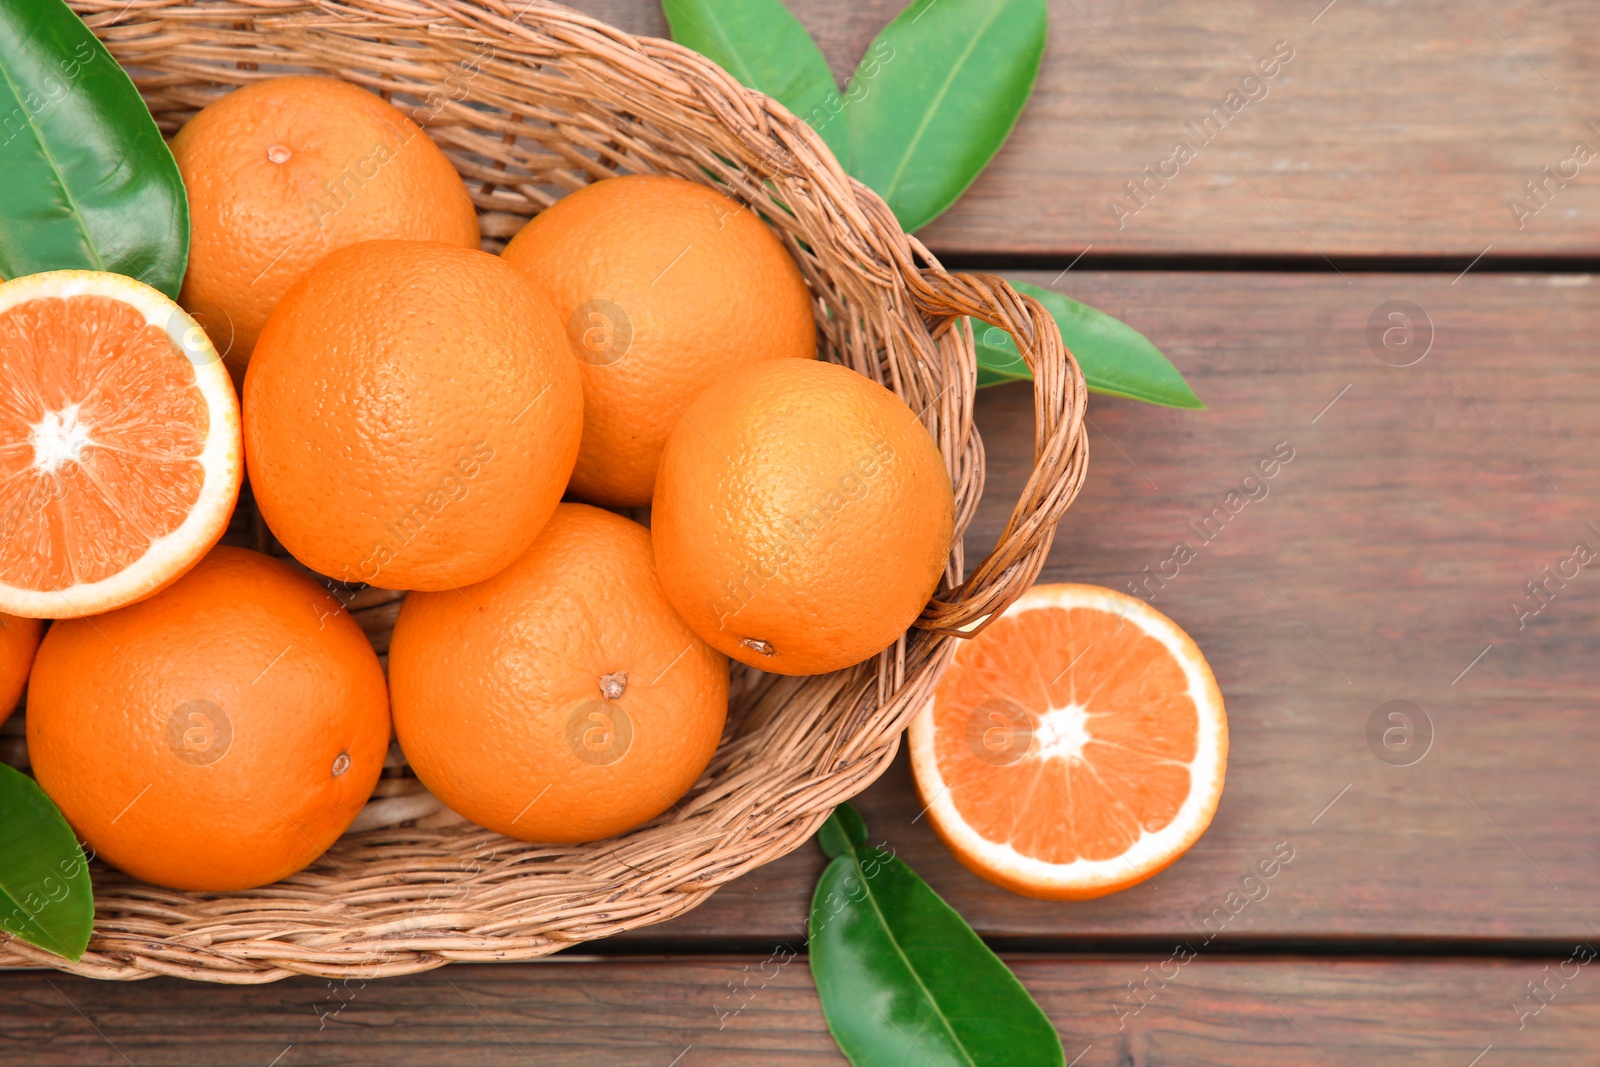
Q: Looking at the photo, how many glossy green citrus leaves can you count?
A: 6